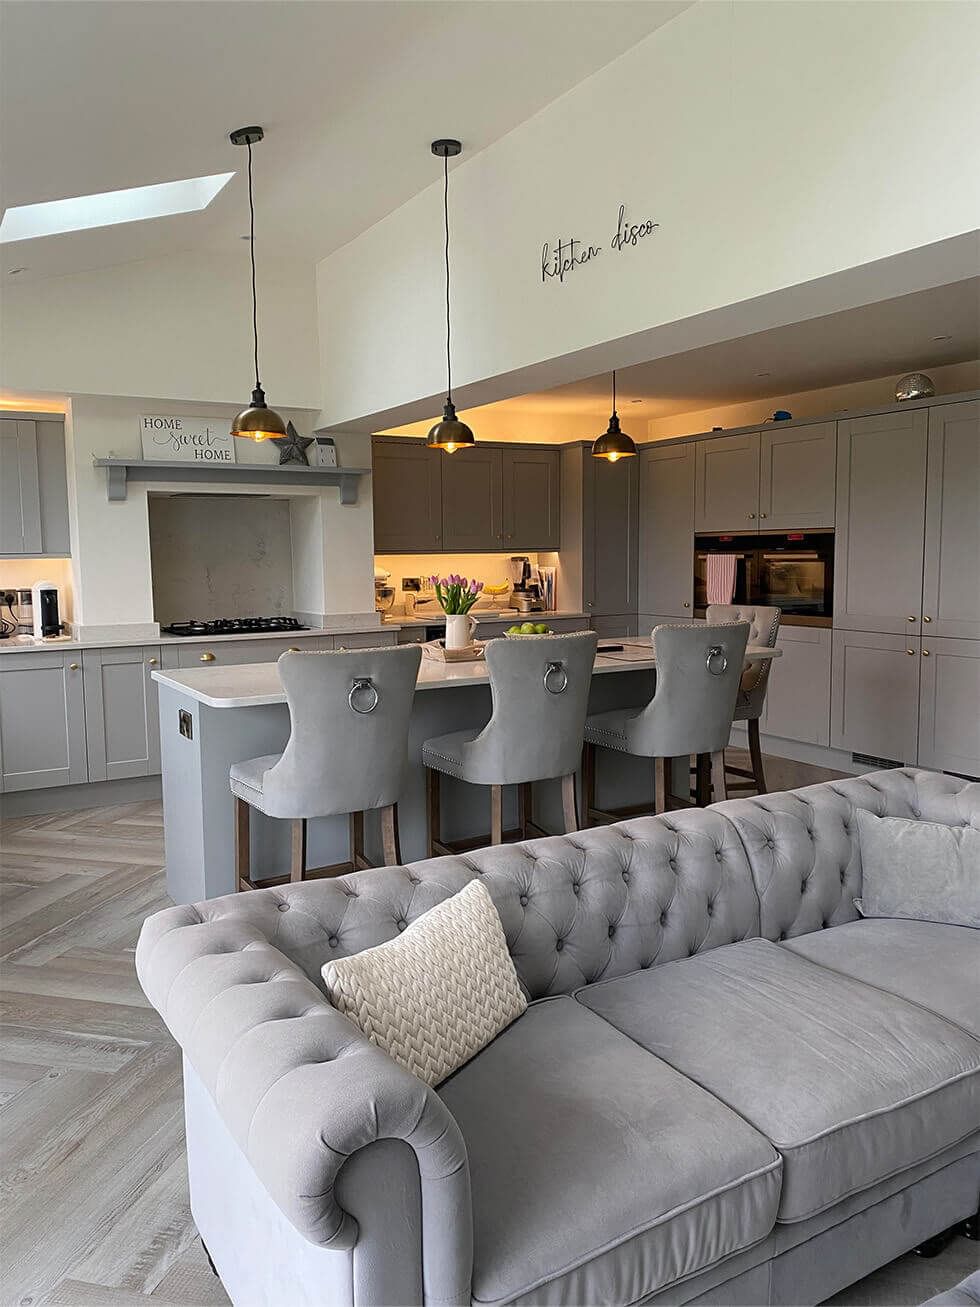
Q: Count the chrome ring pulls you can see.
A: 3